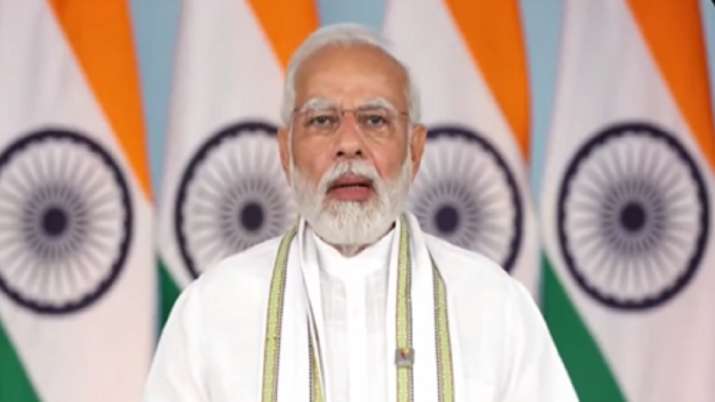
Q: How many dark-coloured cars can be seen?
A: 0